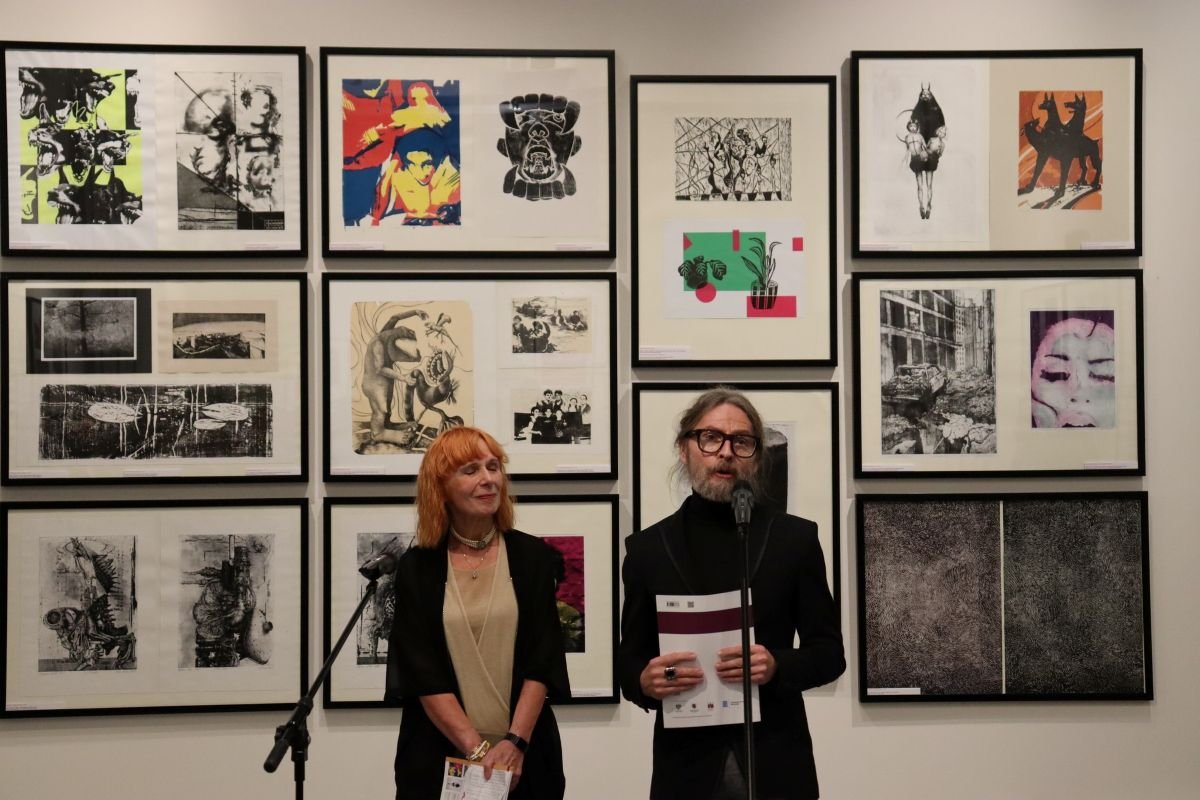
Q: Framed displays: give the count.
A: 11